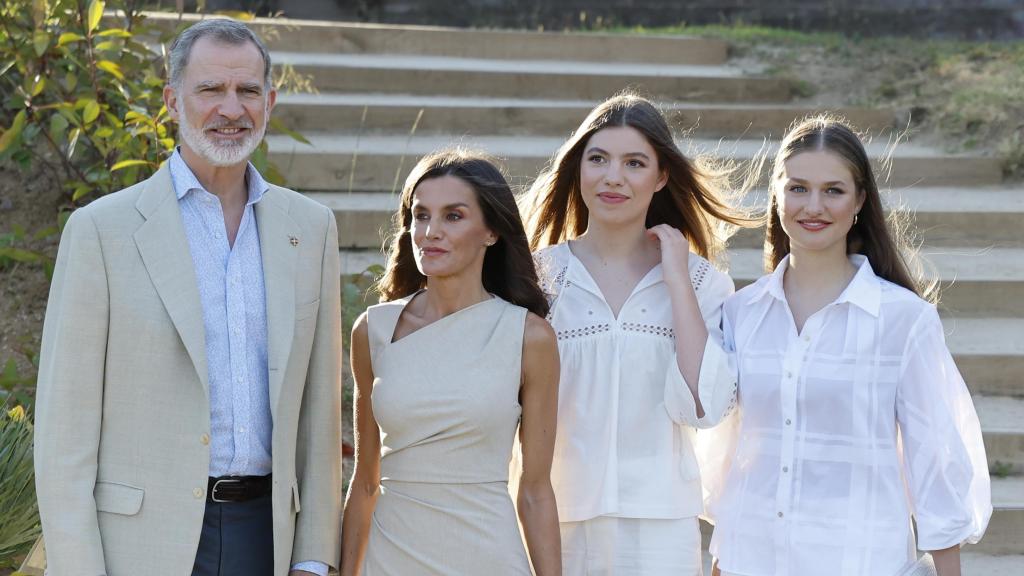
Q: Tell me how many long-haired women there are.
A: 3